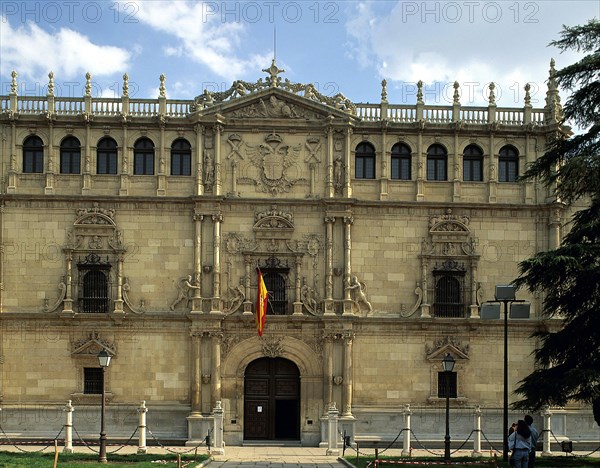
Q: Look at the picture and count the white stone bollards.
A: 7